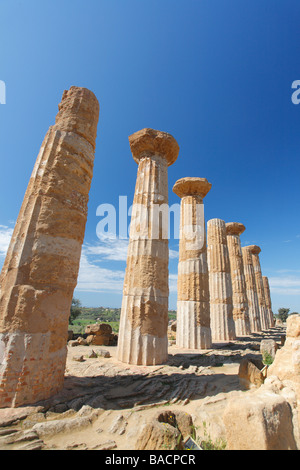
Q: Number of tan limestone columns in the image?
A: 8